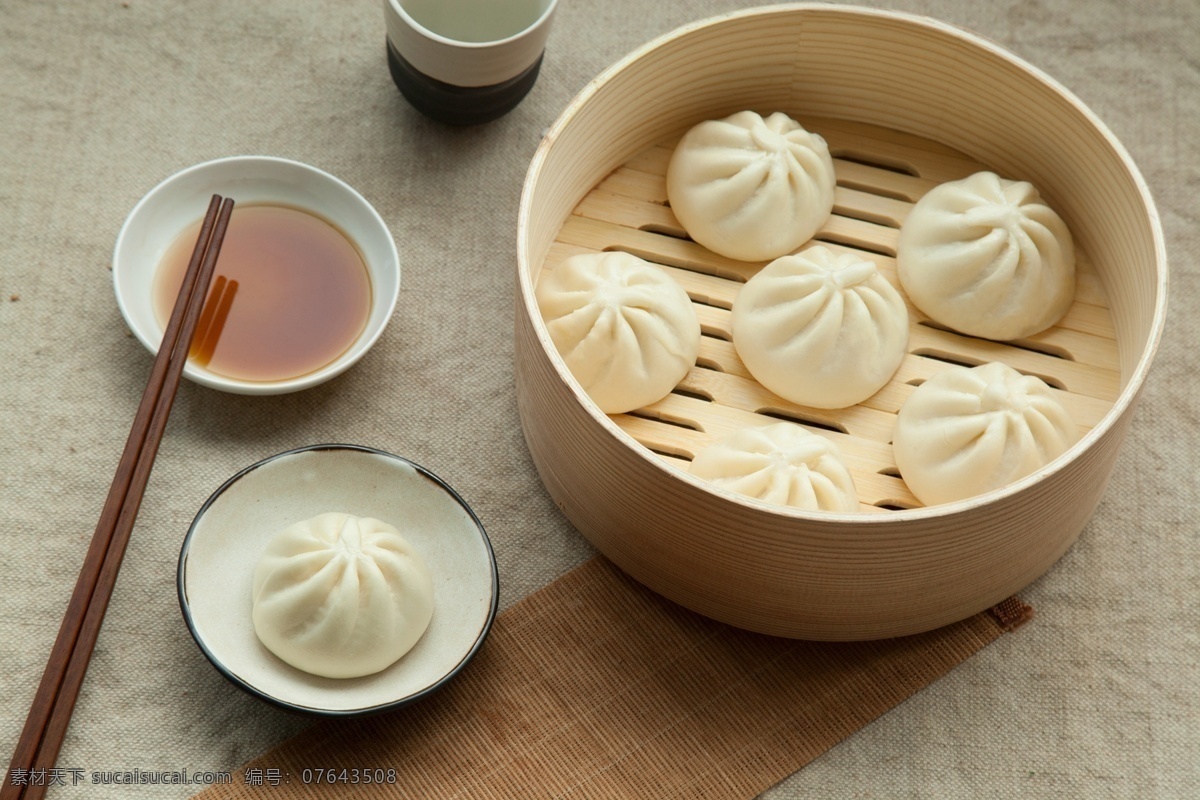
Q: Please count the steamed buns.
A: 7